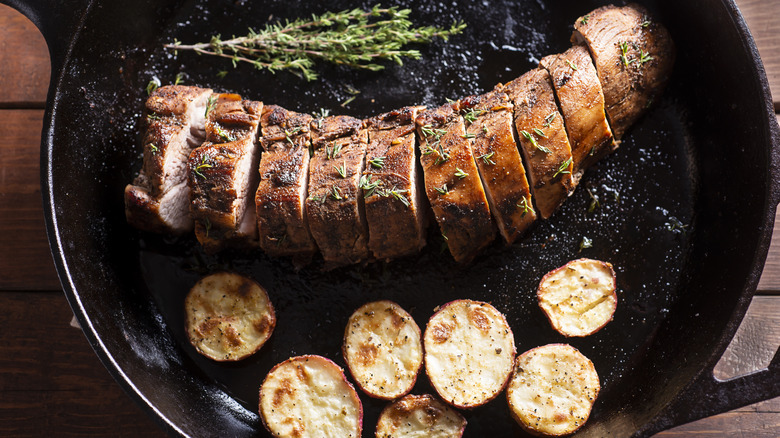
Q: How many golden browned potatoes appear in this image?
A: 7